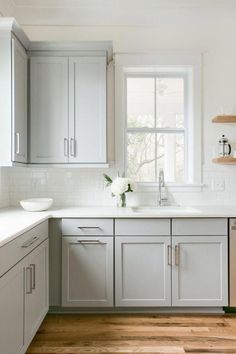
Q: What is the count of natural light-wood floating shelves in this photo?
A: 2